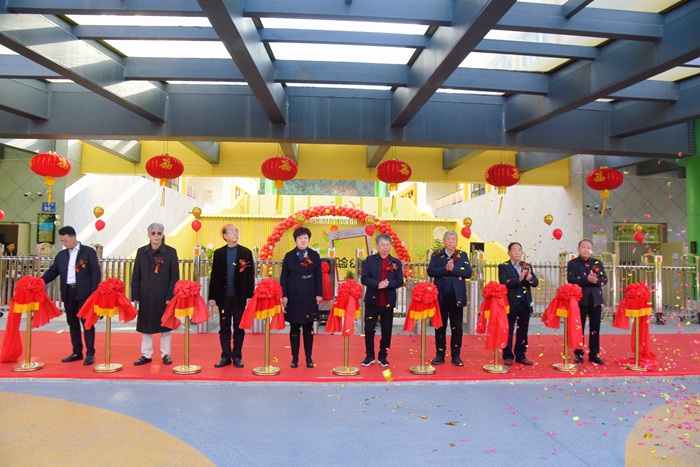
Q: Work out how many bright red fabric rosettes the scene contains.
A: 9